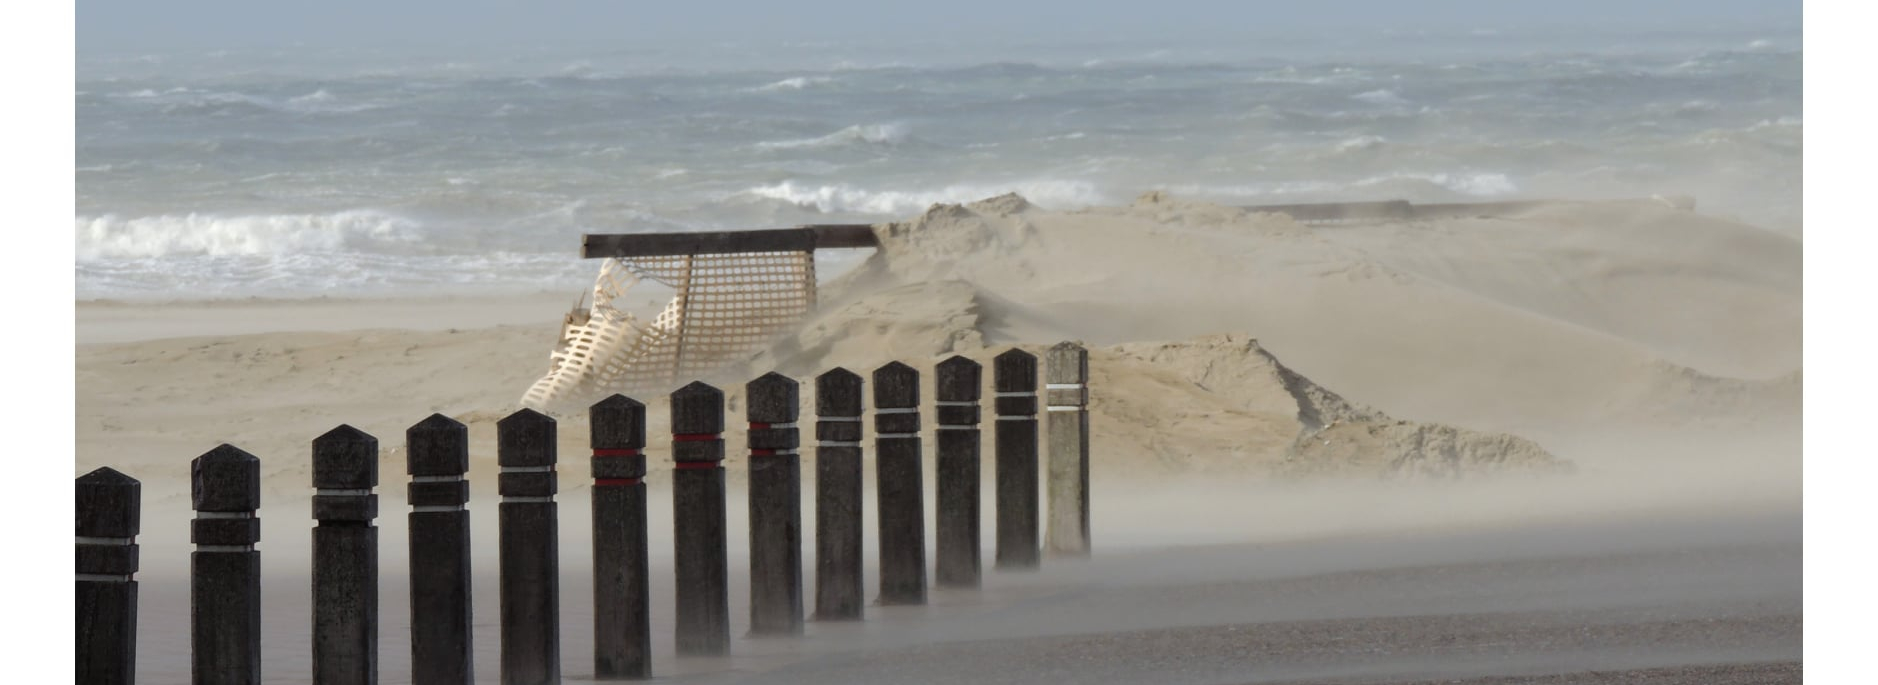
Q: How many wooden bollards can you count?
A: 13